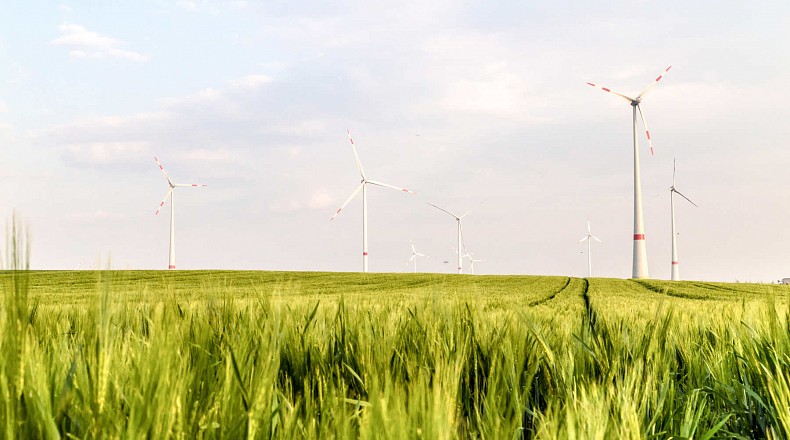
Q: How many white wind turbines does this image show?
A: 8